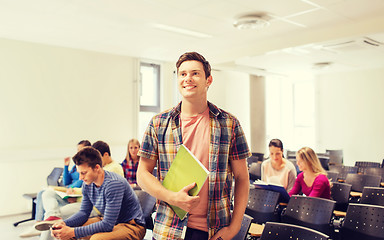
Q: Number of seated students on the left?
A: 4